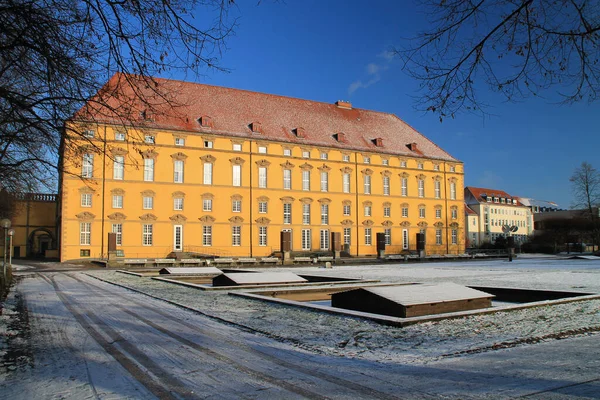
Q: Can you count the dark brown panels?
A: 5